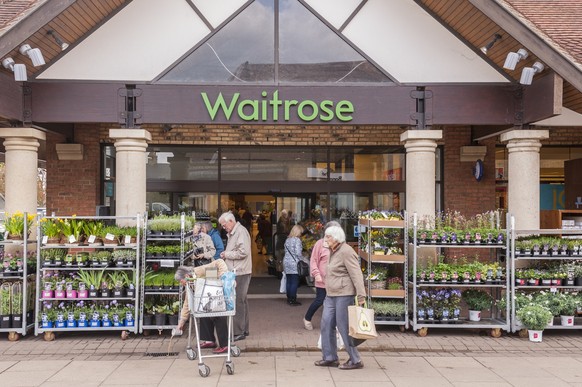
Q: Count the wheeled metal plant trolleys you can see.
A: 6